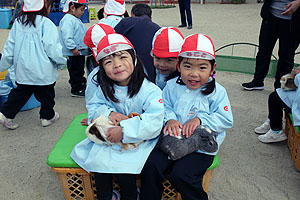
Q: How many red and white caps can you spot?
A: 7